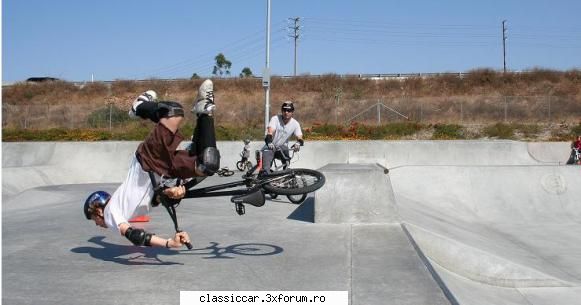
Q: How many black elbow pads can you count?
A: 3